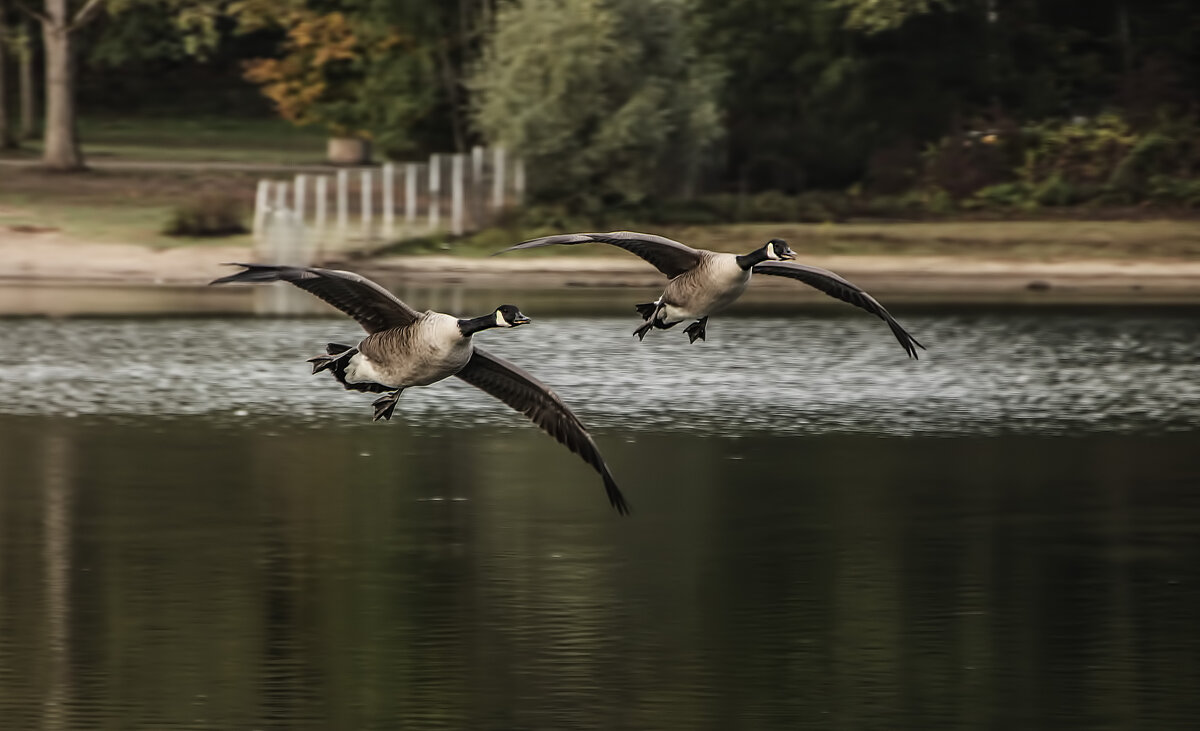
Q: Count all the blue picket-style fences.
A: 0